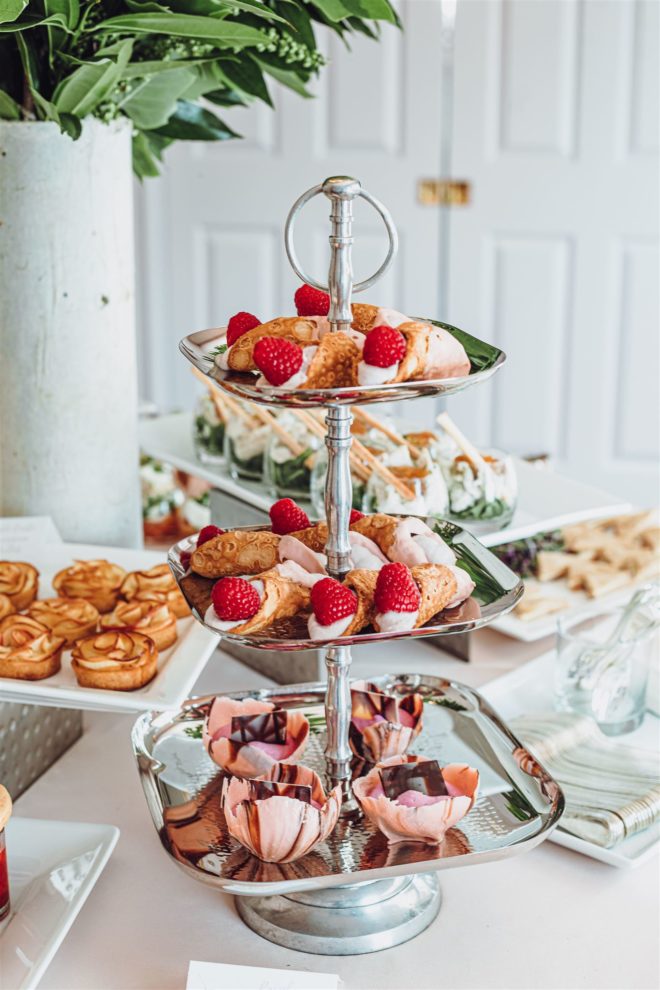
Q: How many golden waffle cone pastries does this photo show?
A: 10